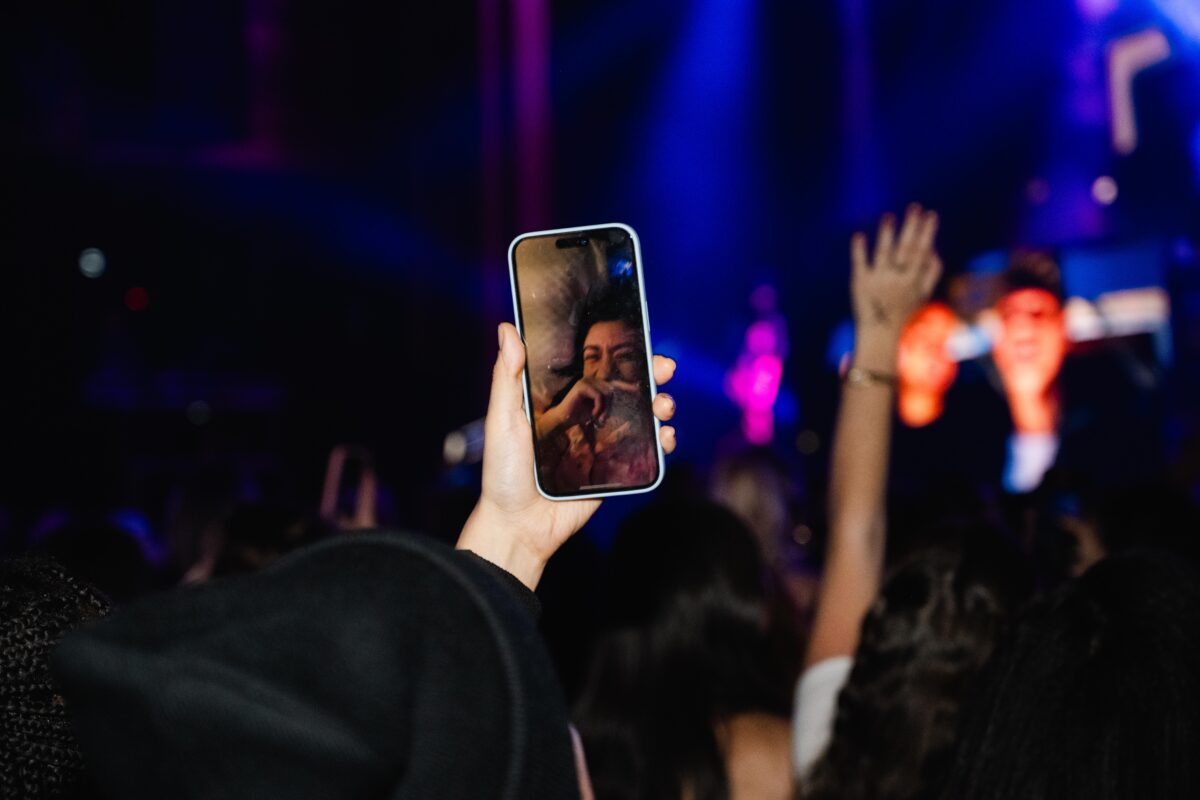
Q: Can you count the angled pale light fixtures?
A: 1